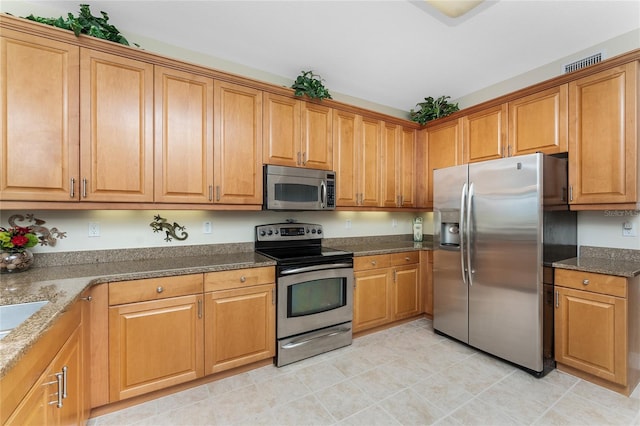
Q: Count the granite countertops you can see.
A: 3